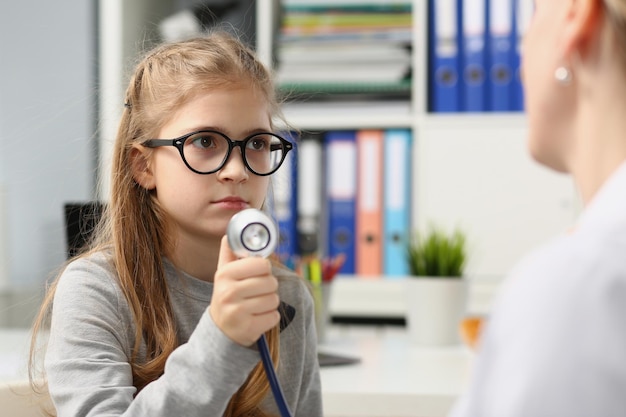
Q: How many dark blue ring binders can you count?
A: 6